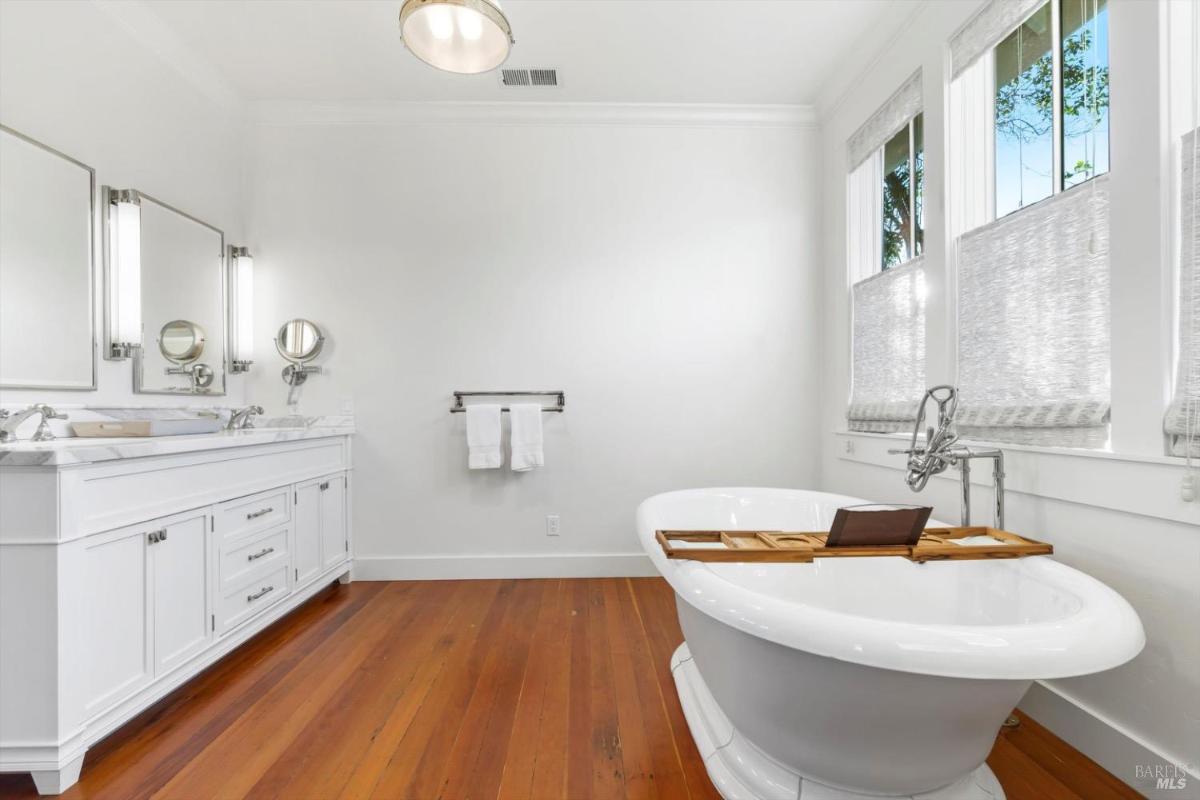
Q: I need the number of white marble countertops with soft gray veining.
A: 1